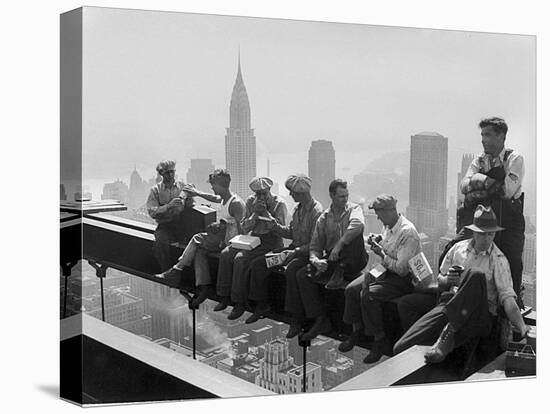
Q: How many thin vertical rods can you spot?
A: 4